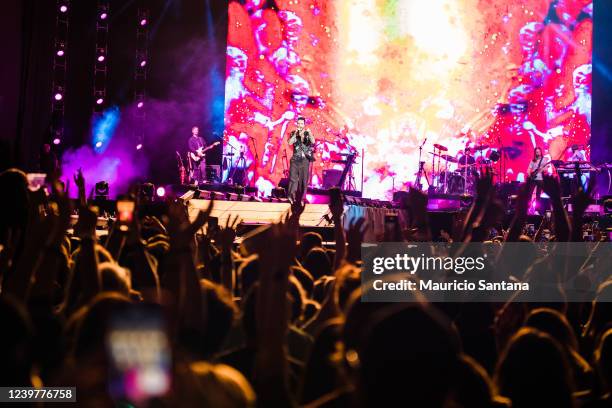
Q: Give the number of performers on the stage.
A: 5